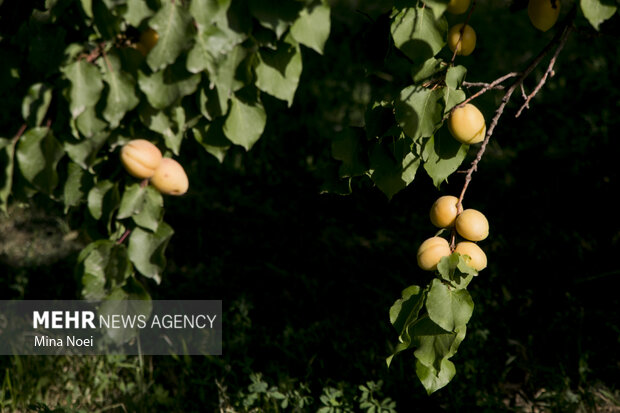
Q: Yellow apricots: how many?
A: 11